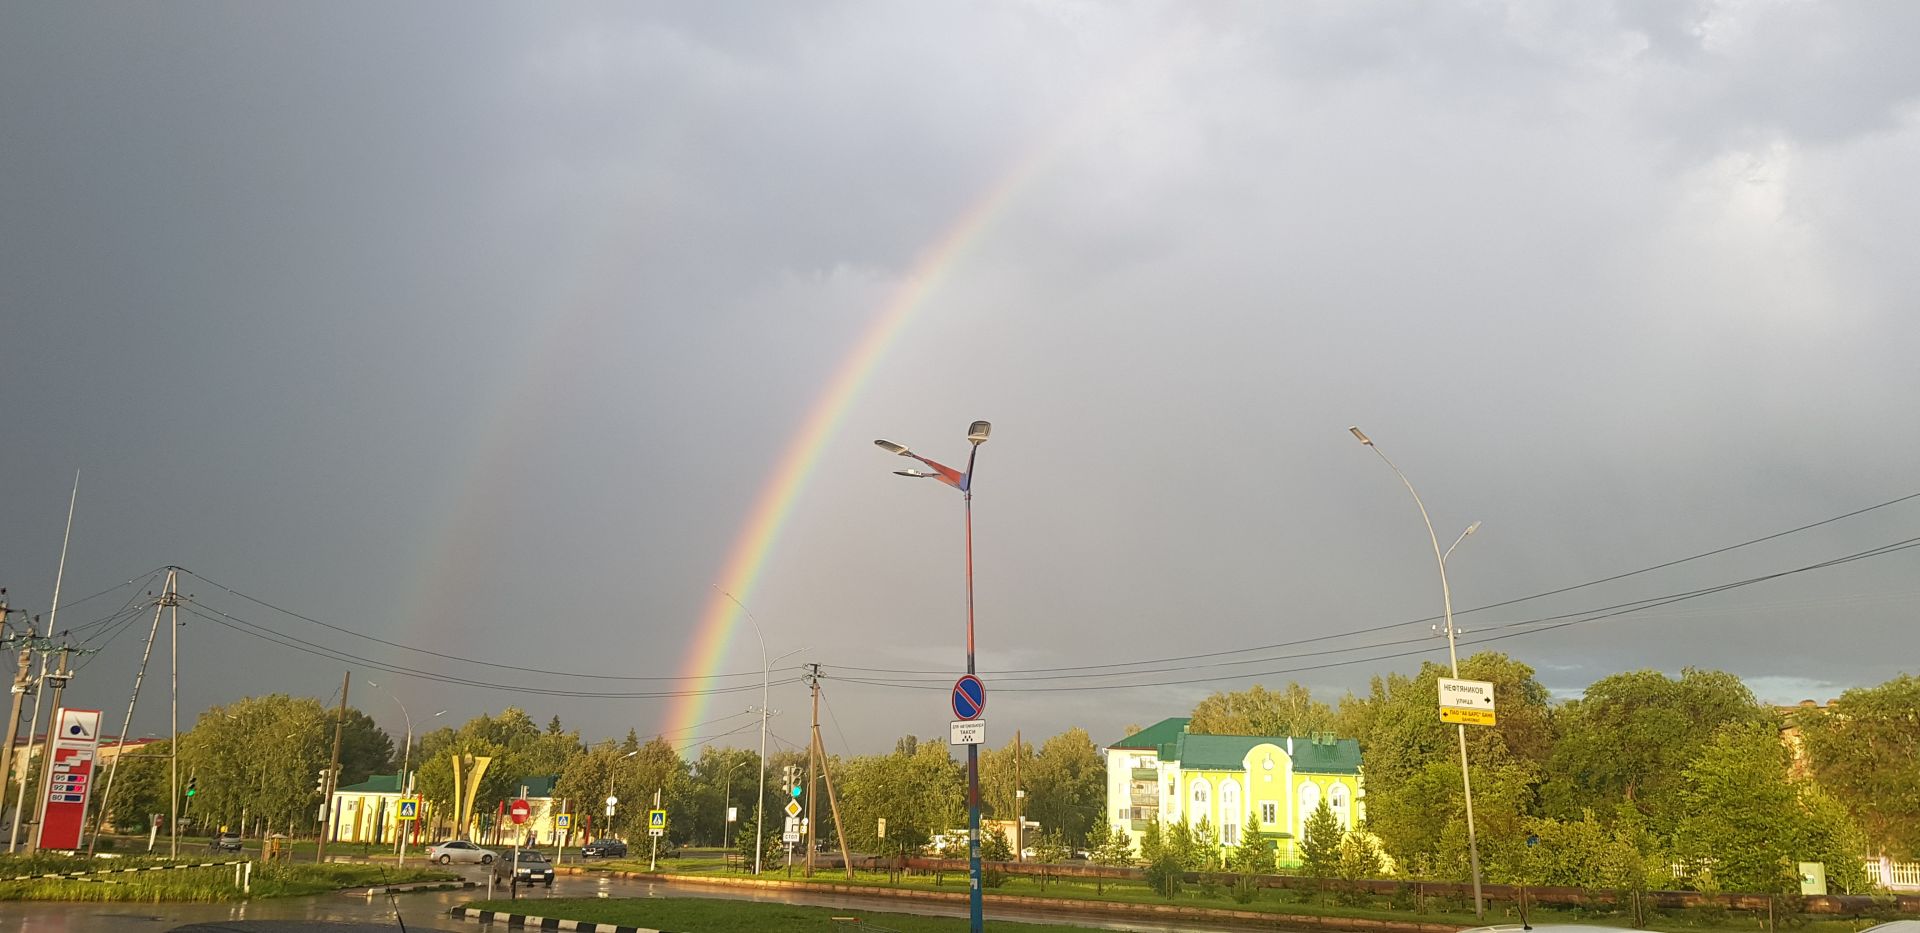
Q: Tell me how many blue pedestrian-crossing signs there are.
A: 3